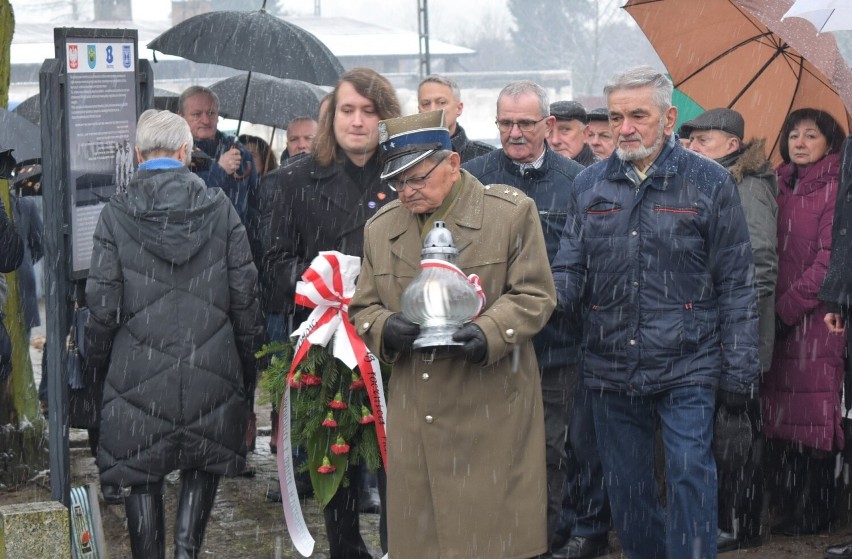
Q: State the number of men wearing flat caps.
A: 3